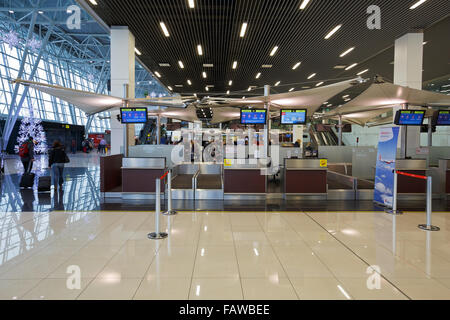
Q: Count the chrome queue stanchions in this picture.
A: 4